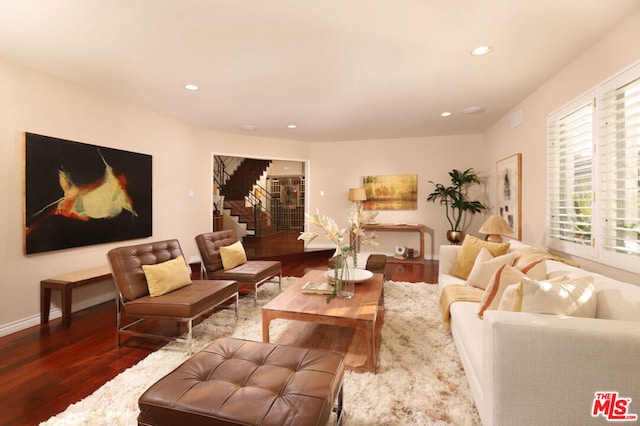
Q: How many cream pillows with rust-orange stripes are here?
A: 2